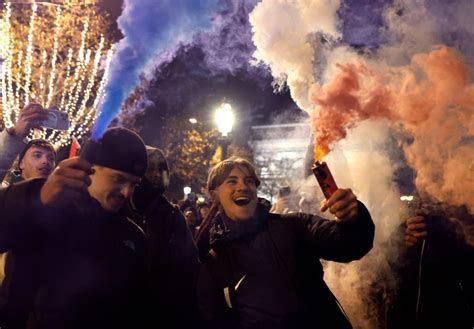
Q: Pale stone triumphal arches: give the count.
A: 1